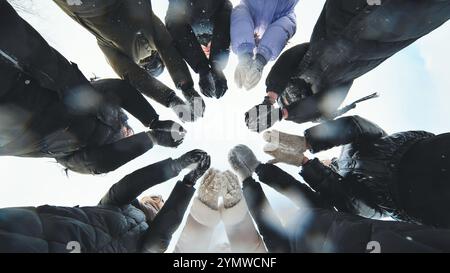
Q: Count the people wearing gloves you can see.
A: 9